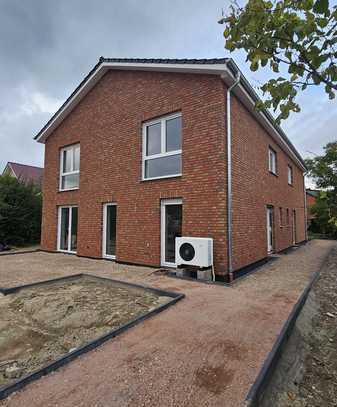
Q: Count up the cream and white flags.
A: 0